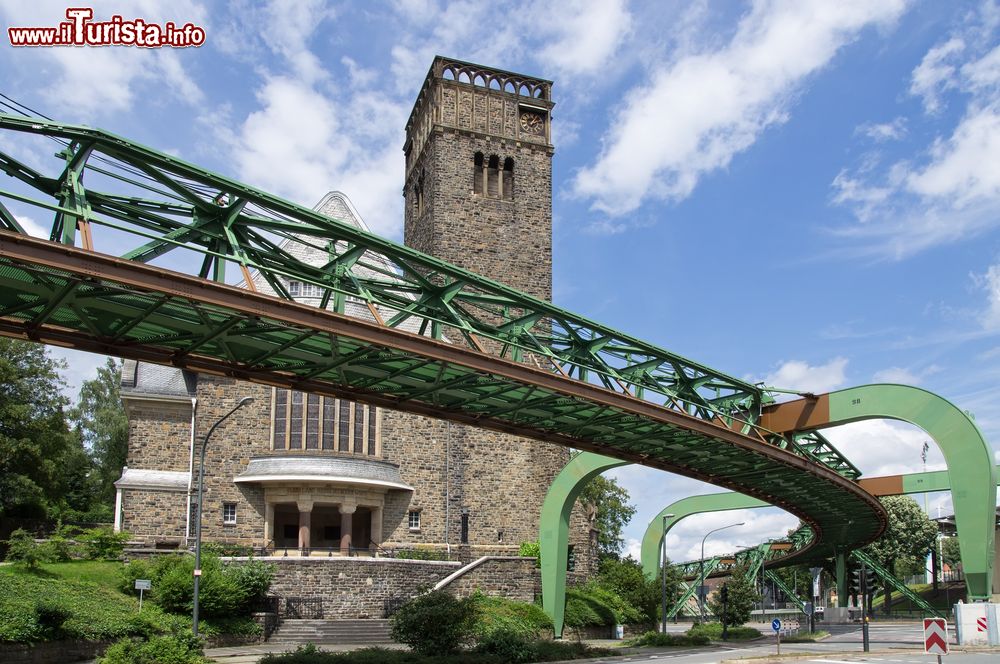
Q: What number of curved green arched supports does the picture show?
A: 3